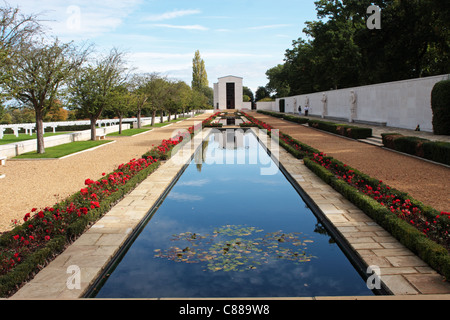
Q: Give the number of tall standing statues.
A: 4